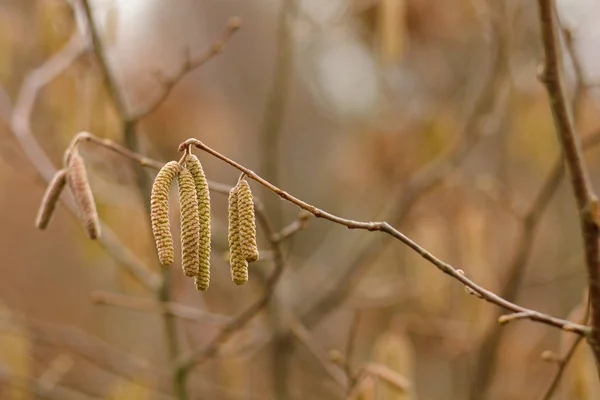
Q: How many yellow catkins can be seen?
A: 5